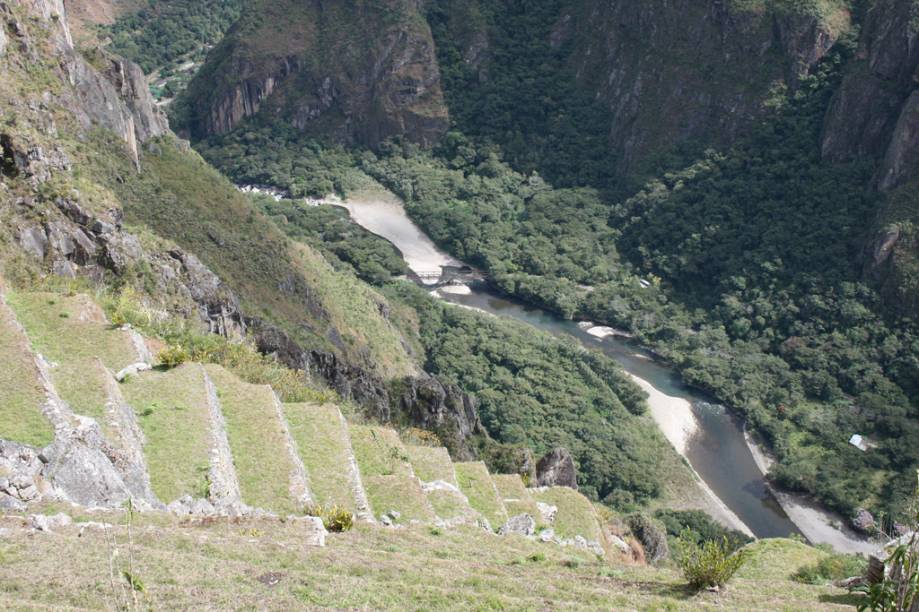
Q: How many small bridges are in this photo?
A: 1